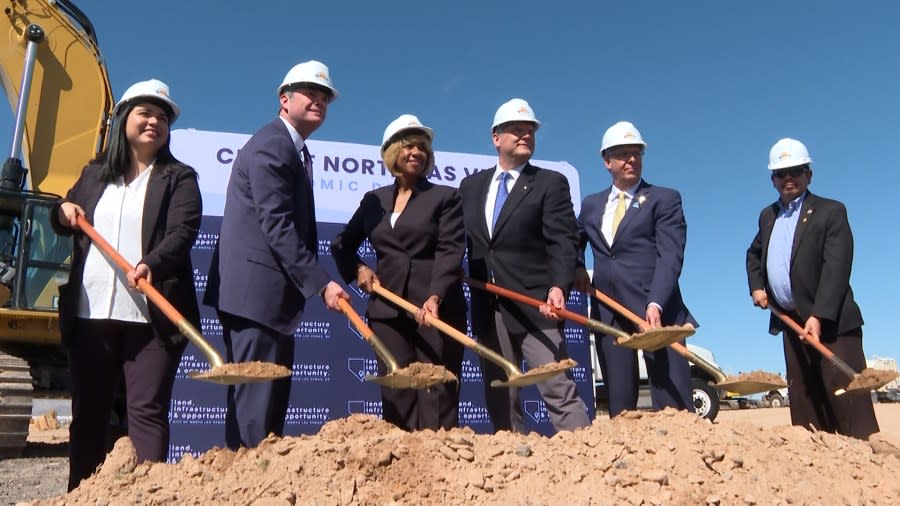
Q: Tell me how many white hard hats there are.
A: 6